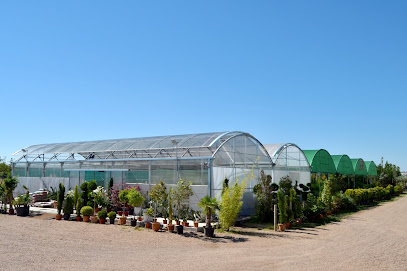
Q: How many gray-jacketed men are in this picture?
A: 0